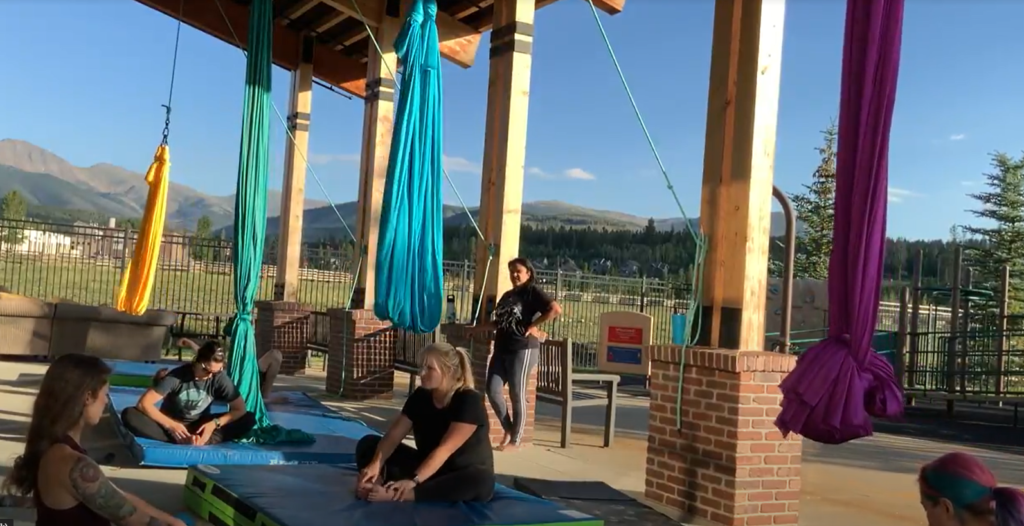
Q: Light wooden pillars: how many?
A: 4